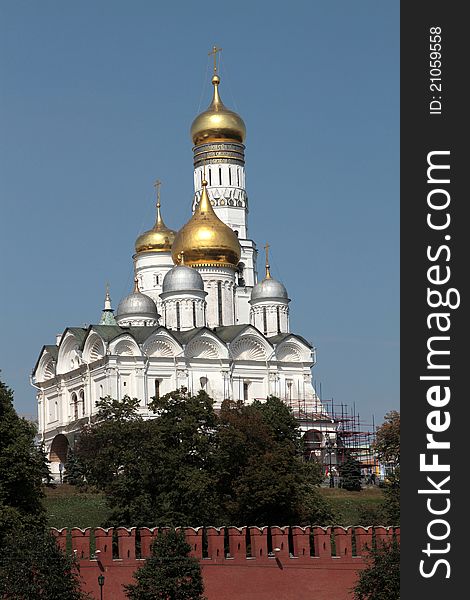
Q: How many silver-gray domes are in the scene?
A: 3